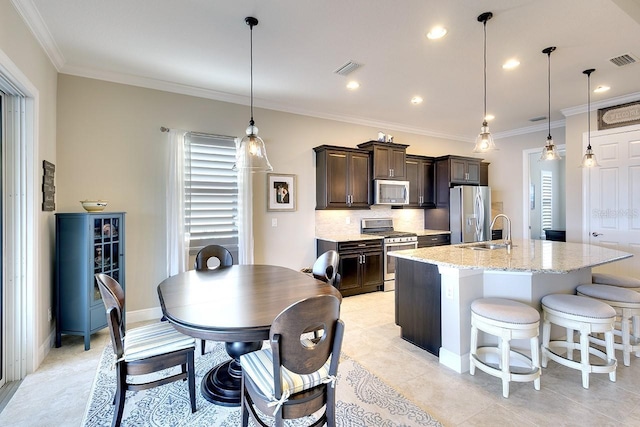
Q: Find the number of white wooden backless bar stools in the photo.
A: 4